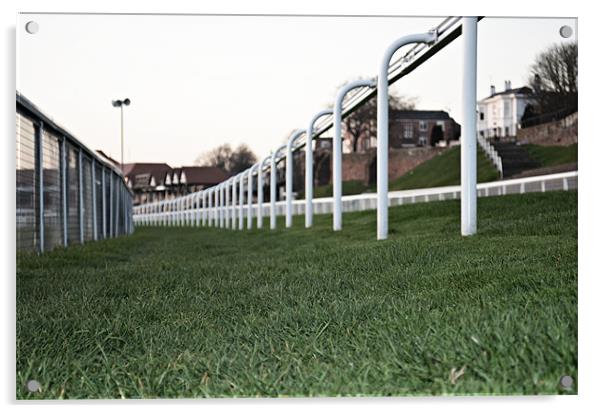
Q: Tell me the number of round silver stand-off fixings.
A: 4